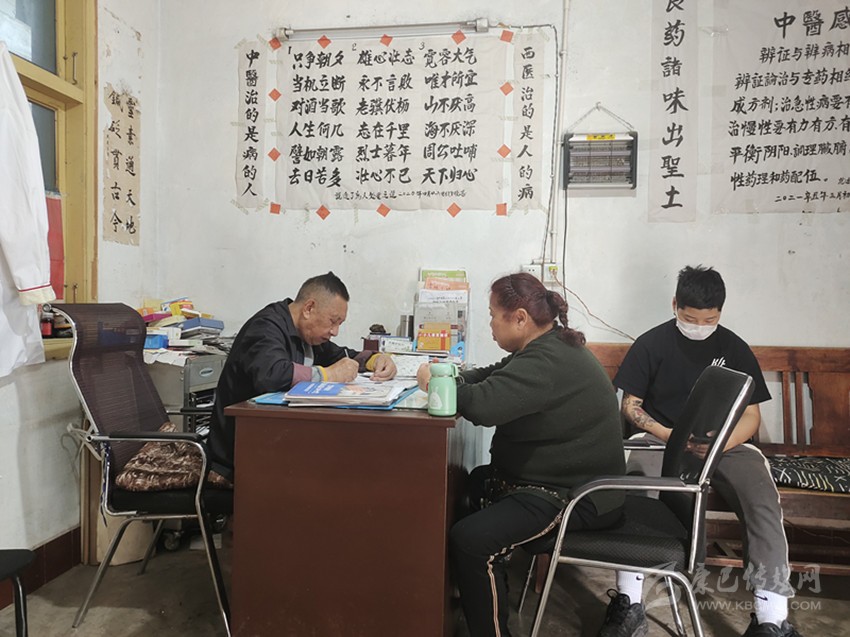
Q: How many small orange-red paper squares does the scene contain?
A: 14